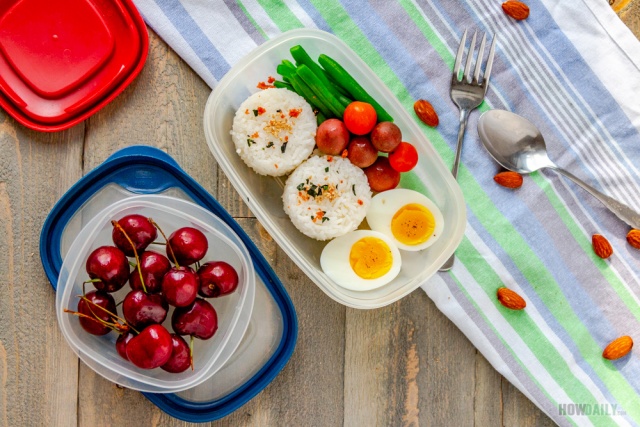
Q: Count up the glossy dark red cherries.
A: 12